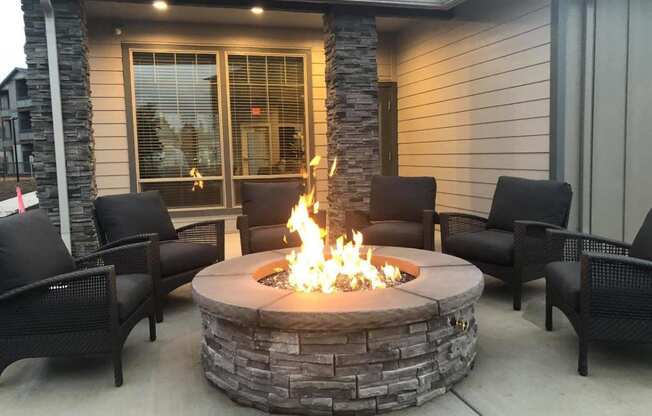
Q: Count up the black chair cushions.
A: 12